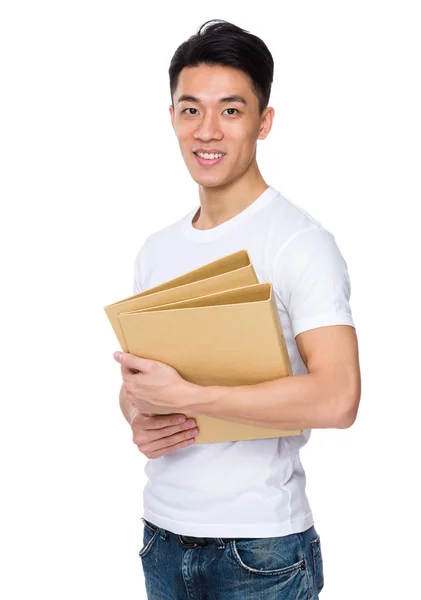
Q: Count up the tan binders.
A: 2